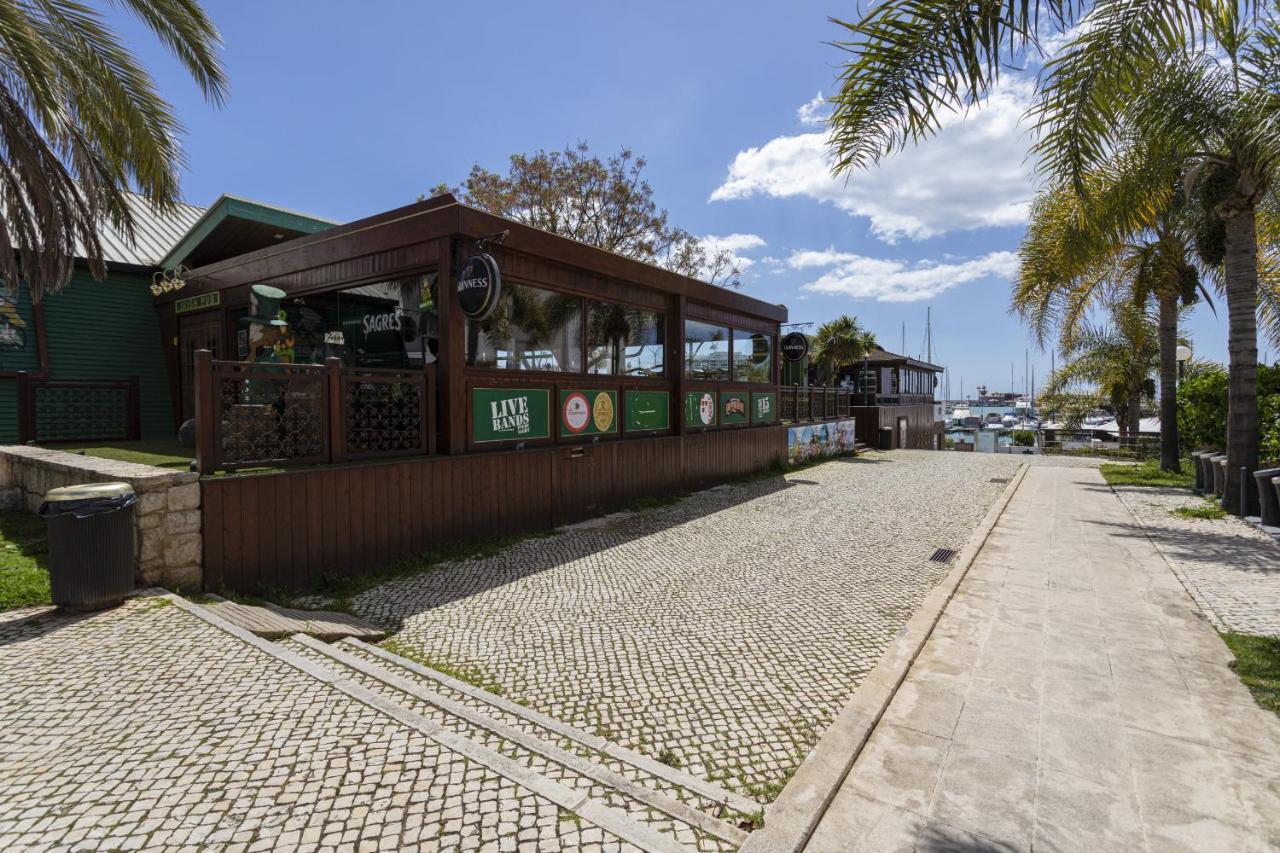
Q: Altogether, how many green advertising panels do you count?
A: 6